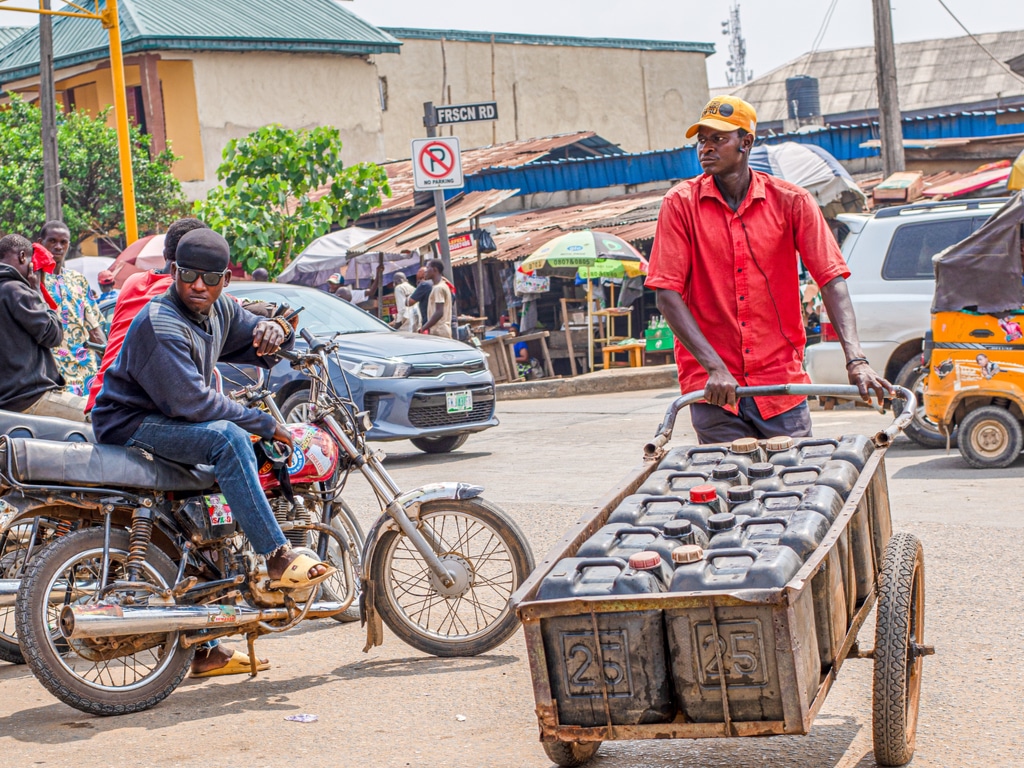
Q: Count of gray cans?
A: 10